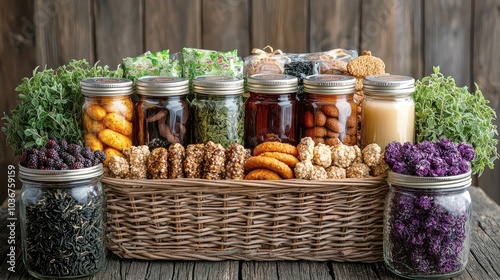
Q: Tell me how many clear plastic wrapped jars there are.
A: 0